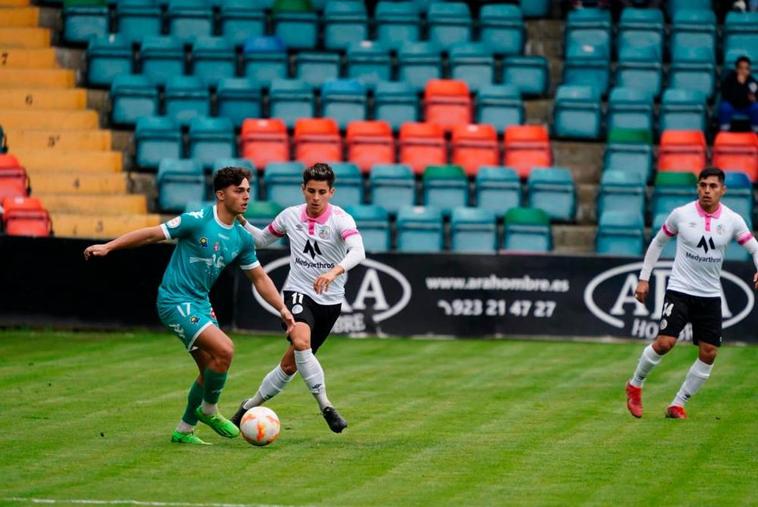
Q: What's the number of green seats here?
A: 7